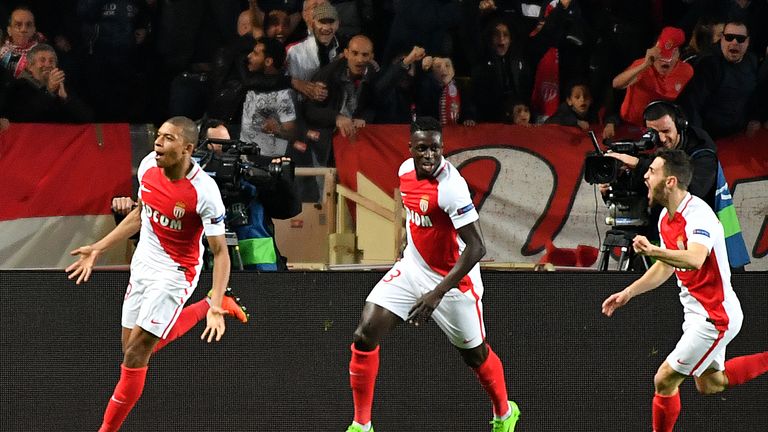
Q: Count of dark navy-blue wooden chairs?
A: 0